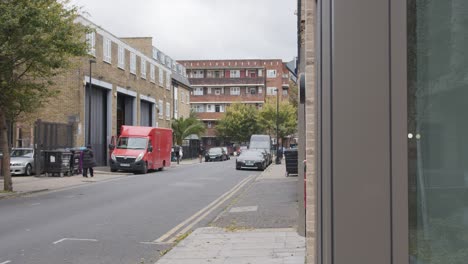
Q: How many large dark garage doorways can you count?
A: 3